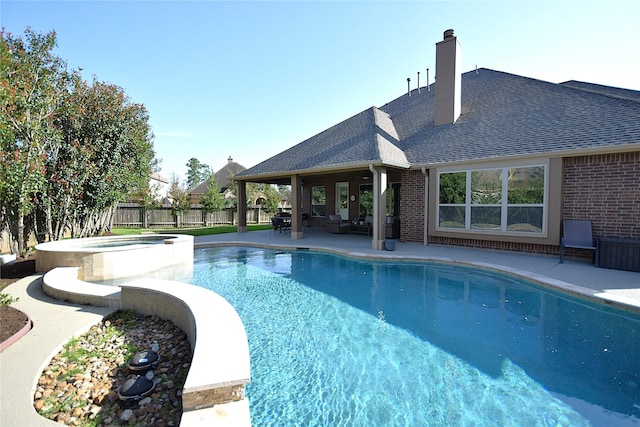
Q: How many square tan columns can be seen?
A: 3